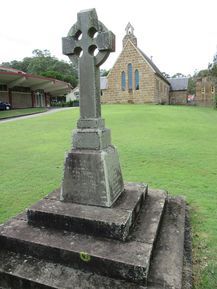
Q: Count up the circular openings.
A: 4